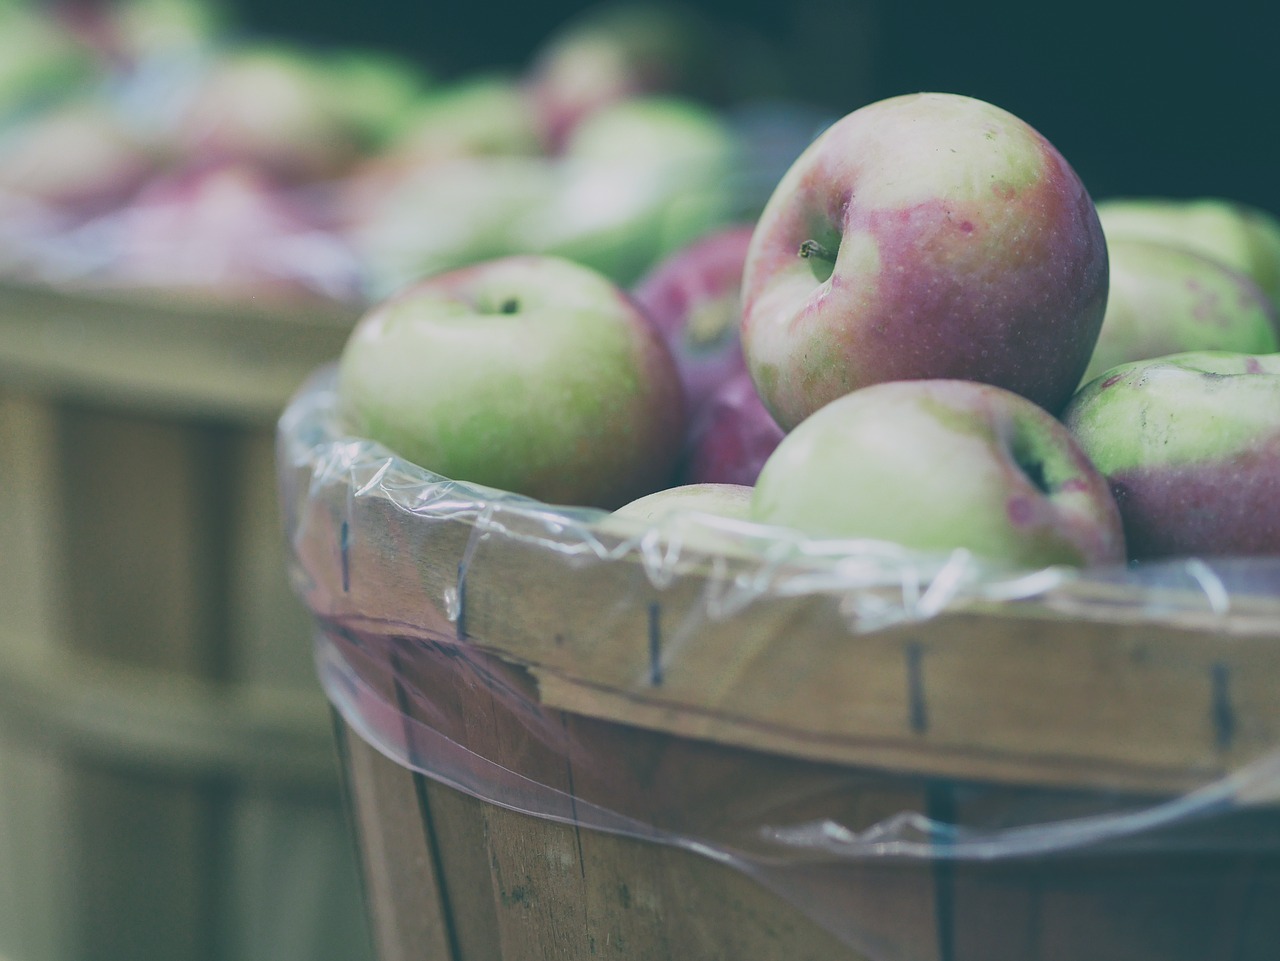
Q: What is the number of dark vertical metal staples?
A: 5